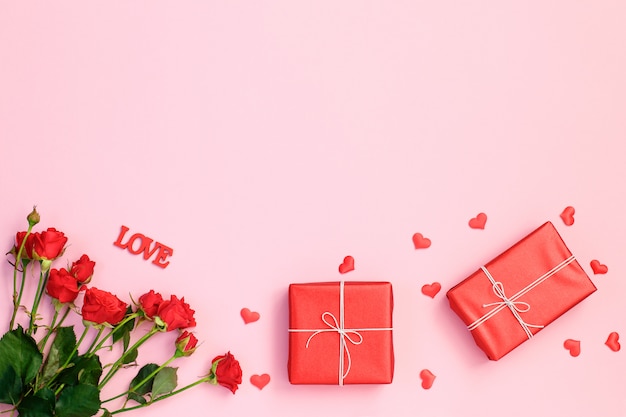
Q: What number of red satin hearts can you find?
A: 11